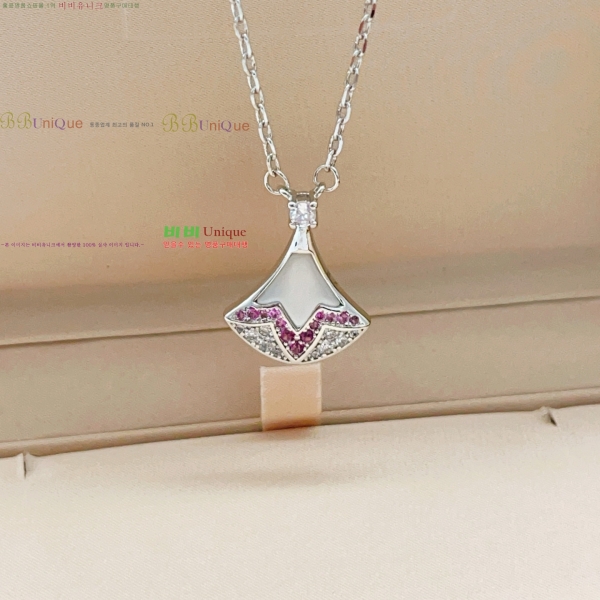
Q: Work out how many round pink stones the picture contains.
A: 13